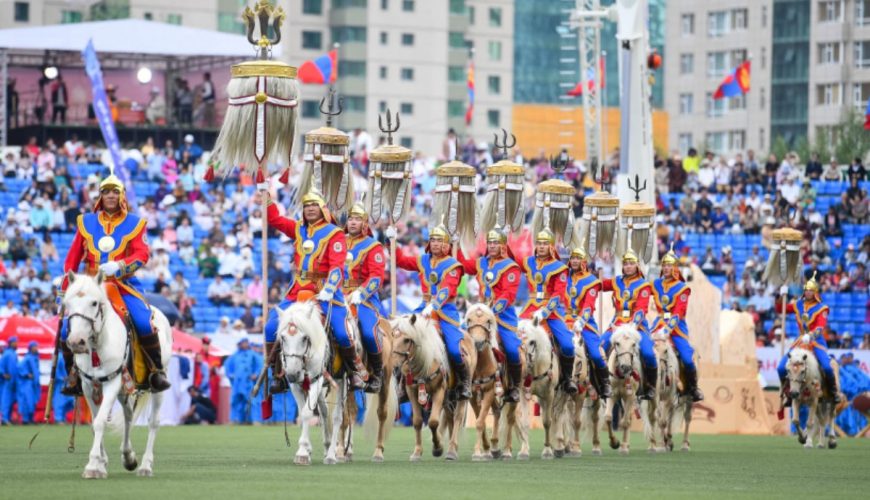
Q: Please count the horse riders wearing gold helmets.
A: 10